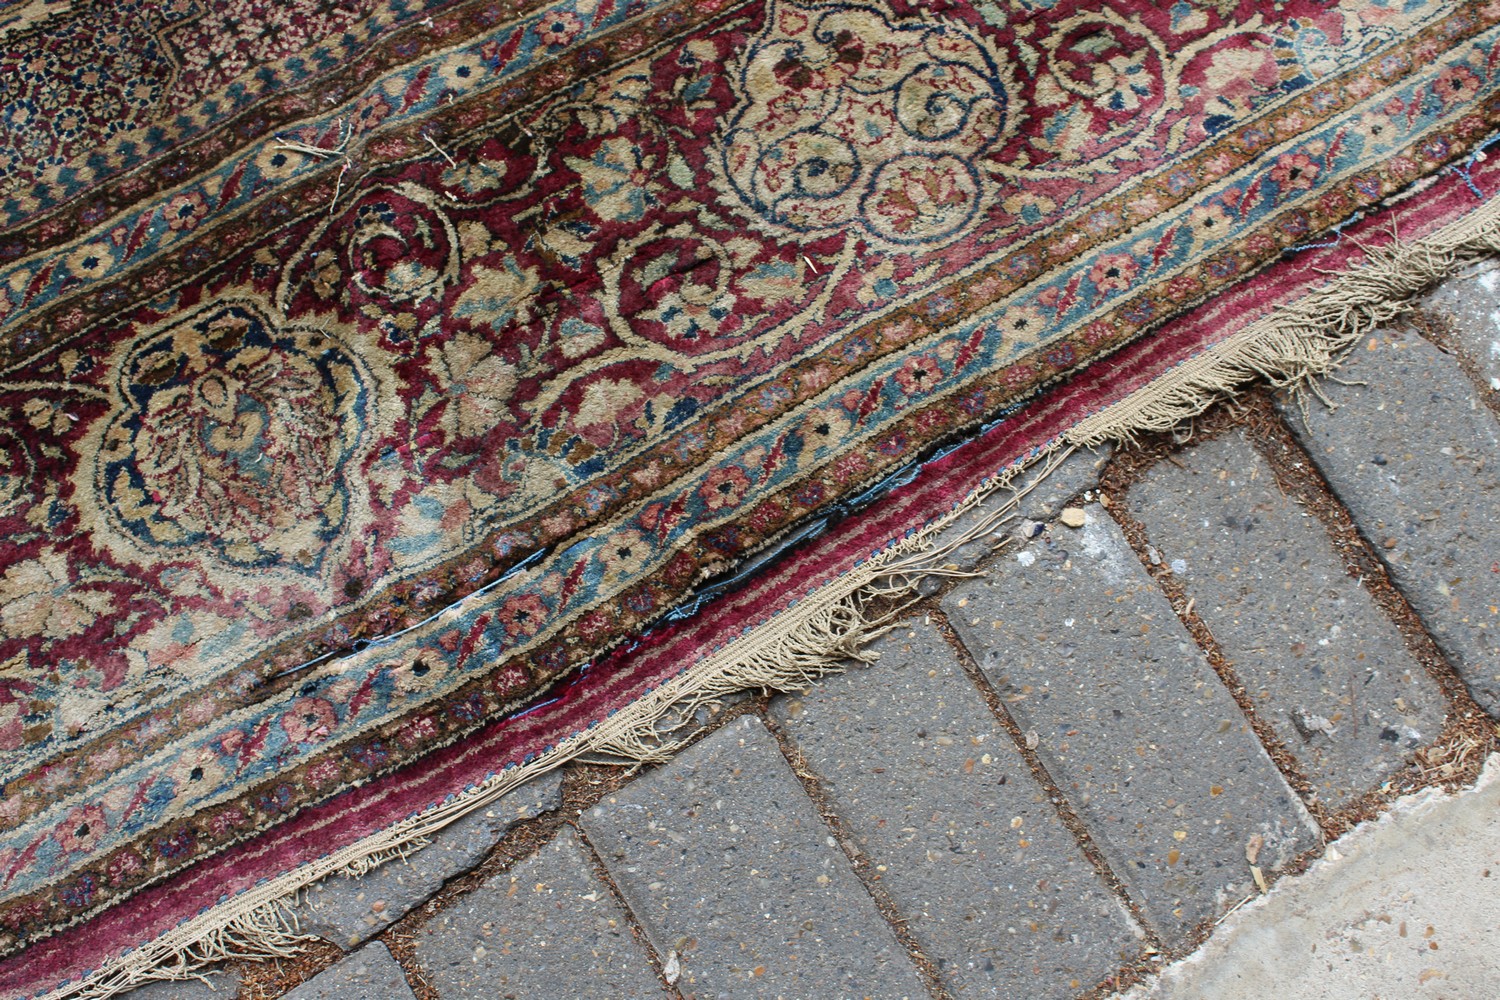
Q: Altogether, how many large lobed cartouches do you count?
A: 2